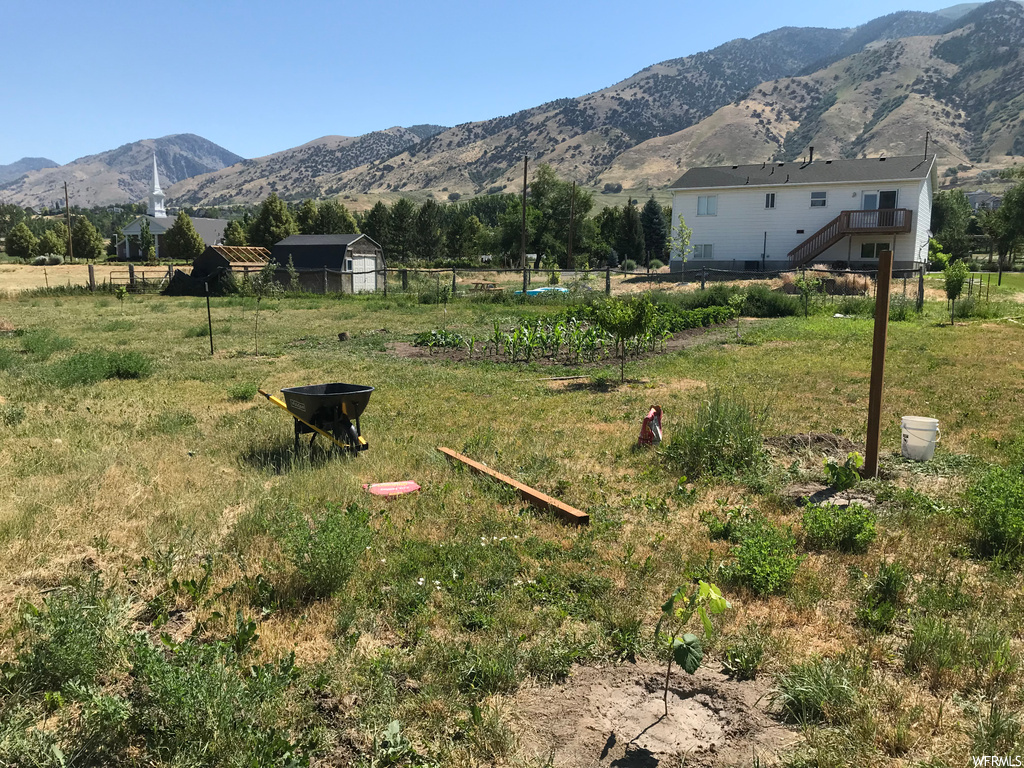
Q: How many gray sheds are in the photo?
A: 1